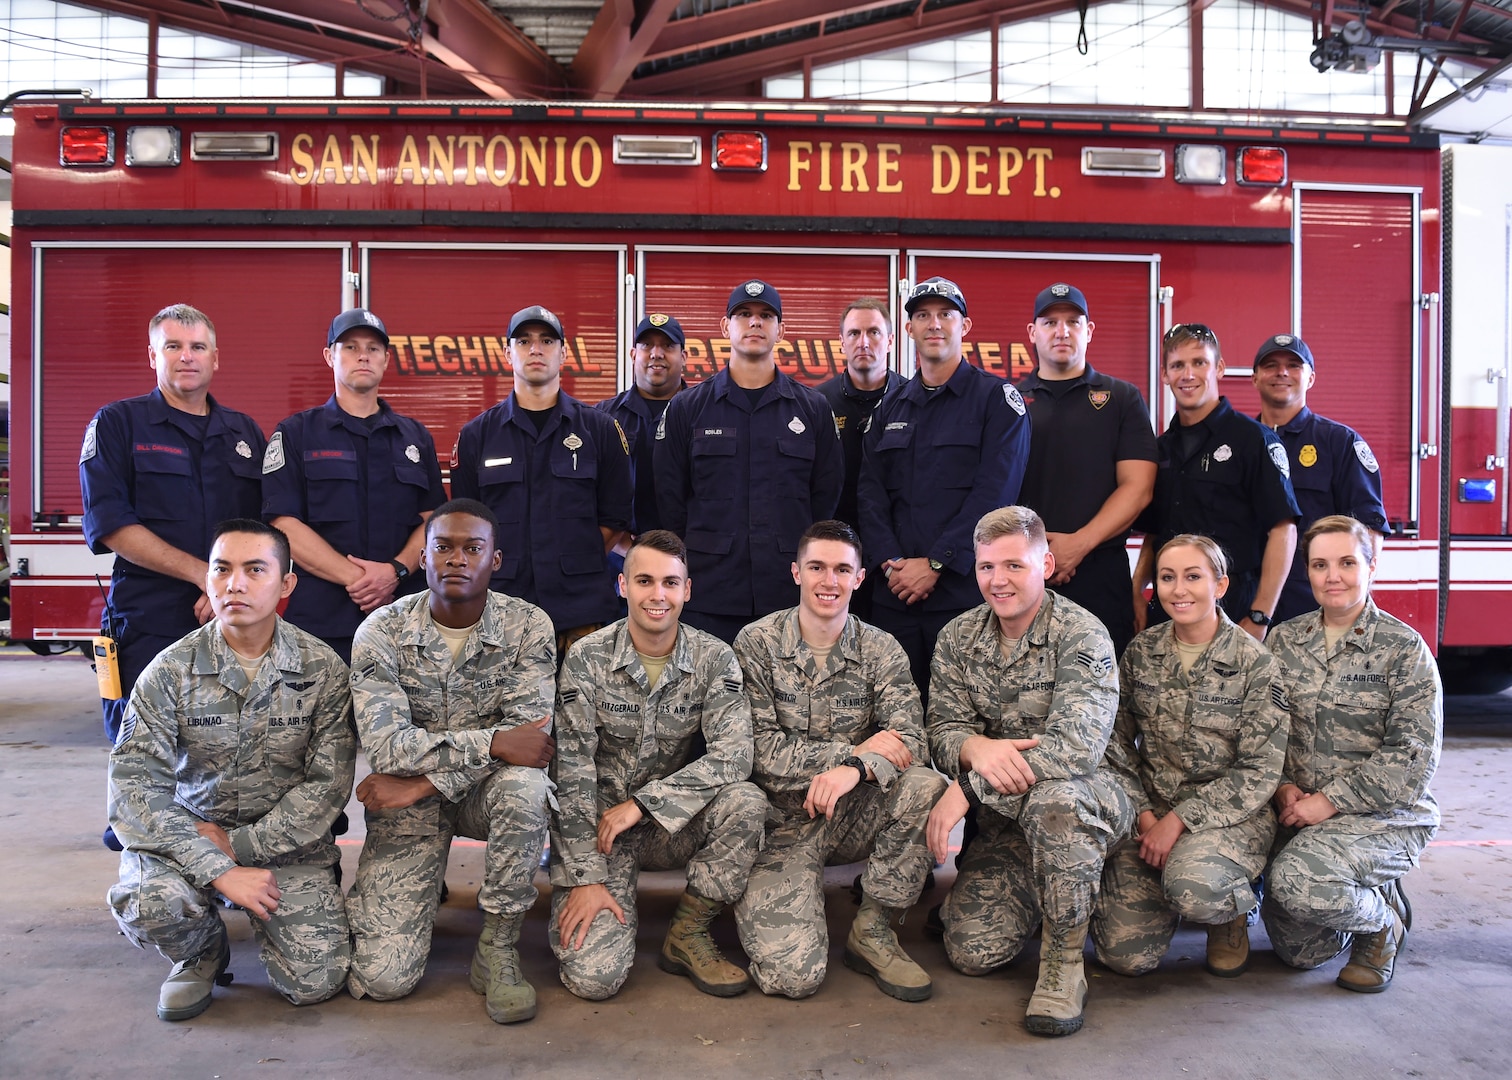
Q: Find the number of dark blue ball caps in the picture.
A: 7